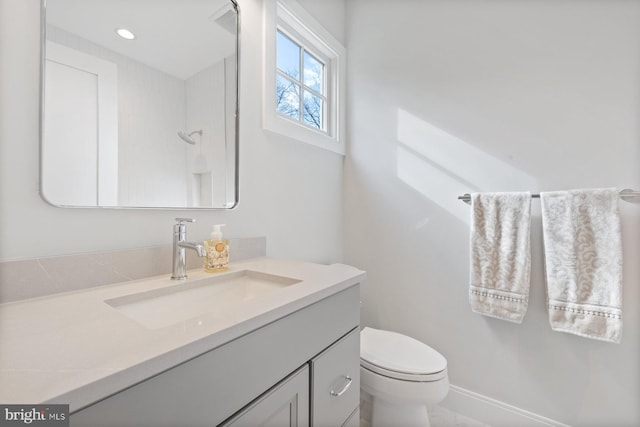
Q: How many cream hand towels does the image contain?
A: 2